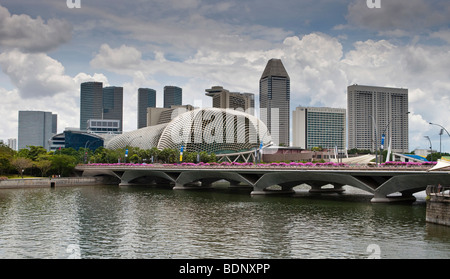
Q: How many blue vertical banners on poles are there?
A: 4